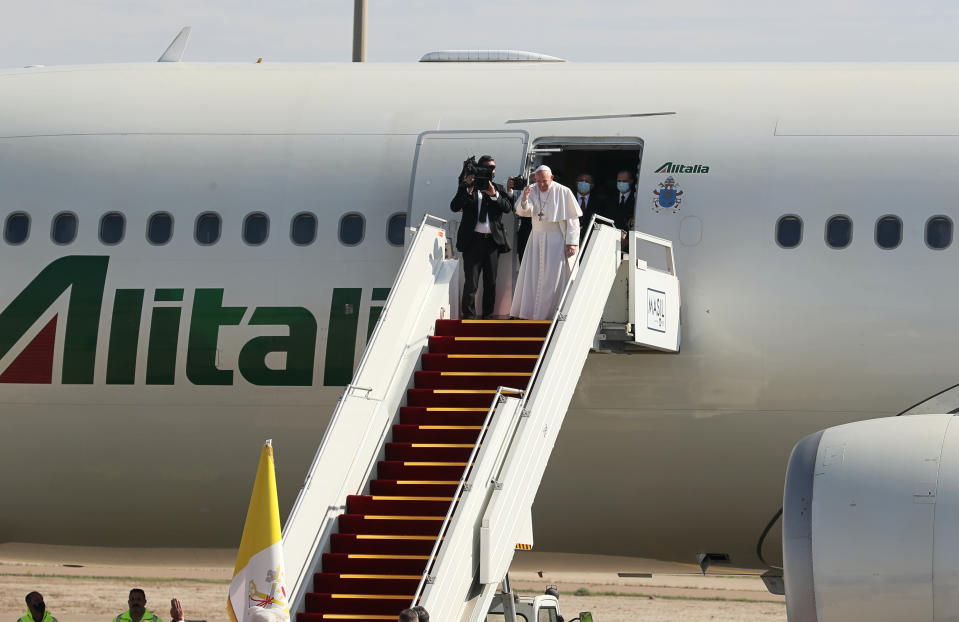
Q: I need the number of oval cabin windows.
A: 13